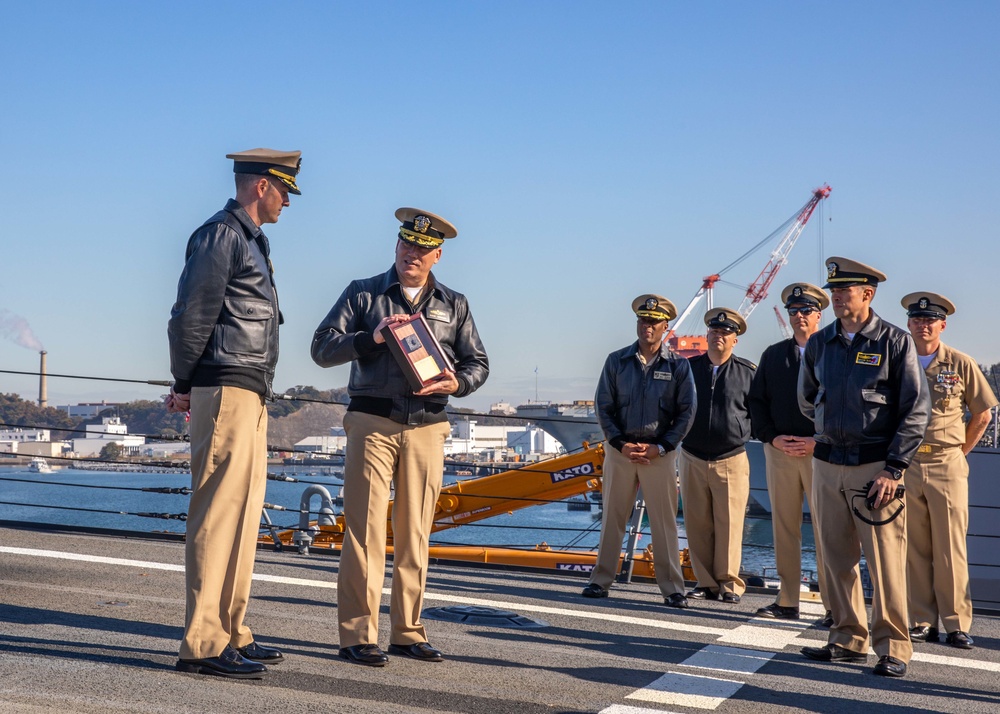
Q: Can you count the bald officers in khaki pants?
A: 0